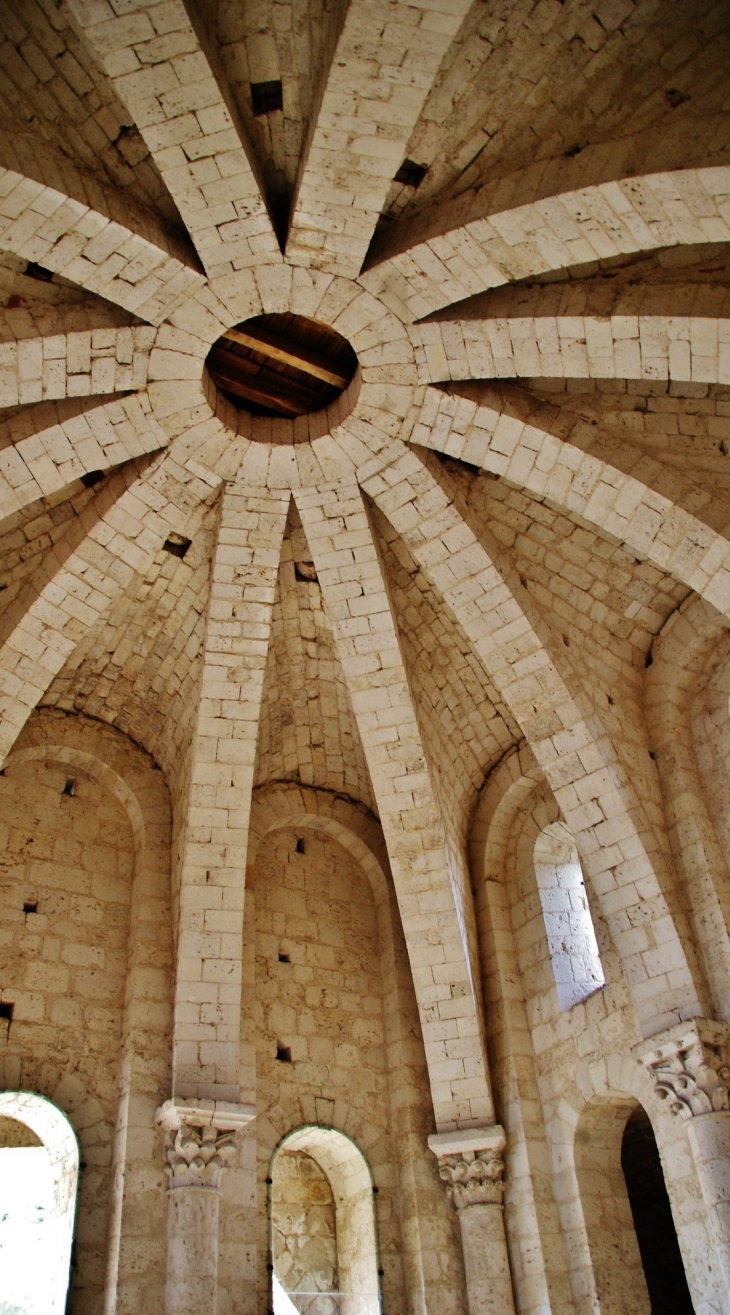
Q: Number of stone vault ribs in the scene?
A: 12